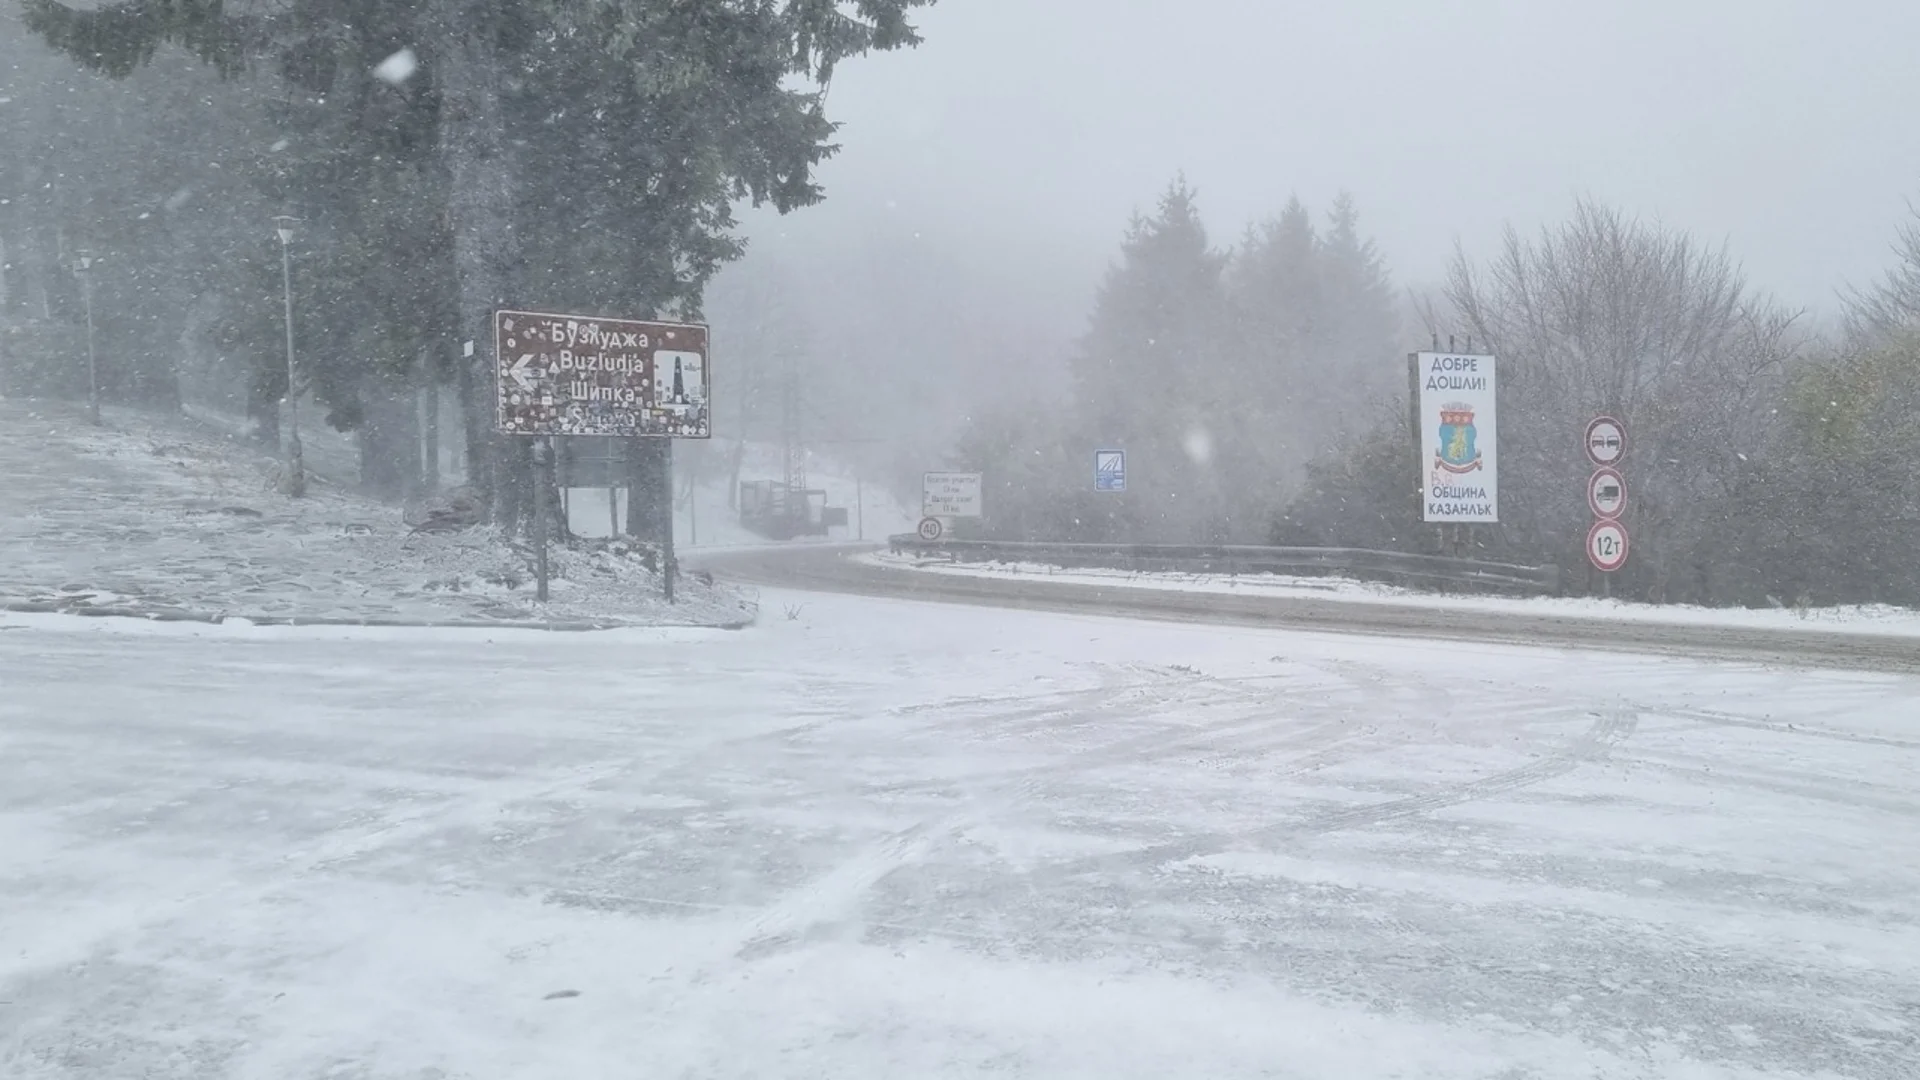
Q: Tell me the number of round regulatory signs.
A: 4